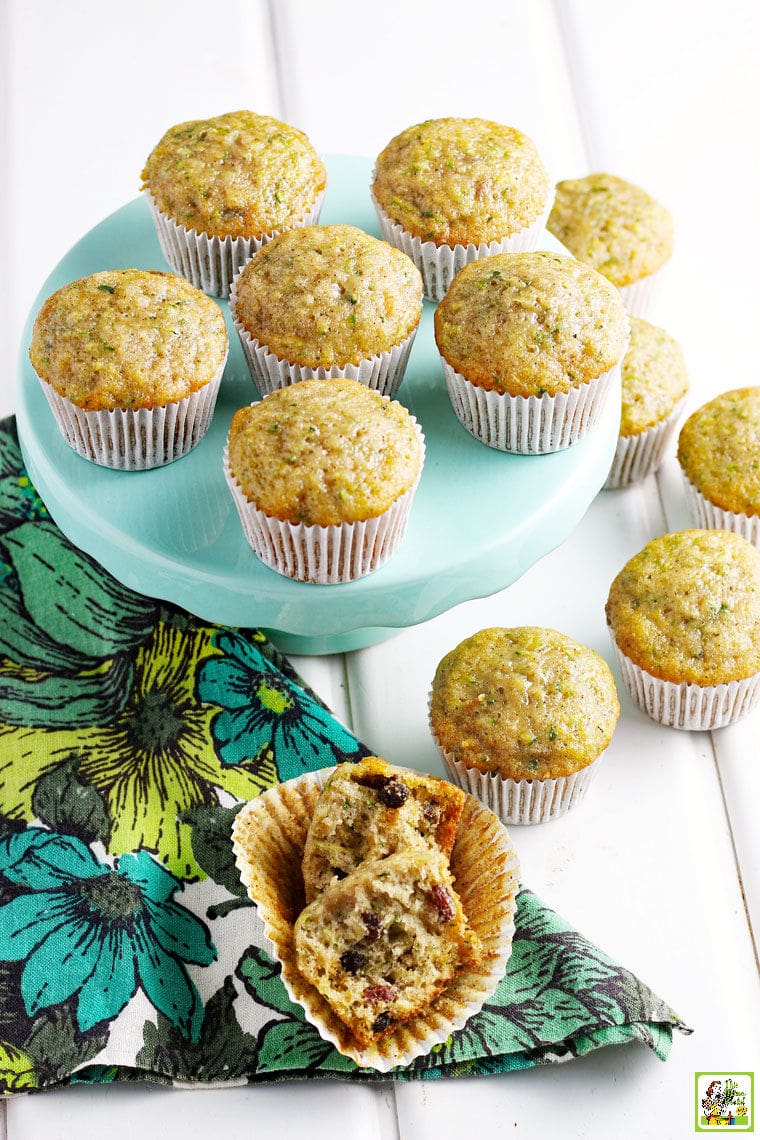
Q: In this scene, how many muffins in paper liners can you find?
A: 12